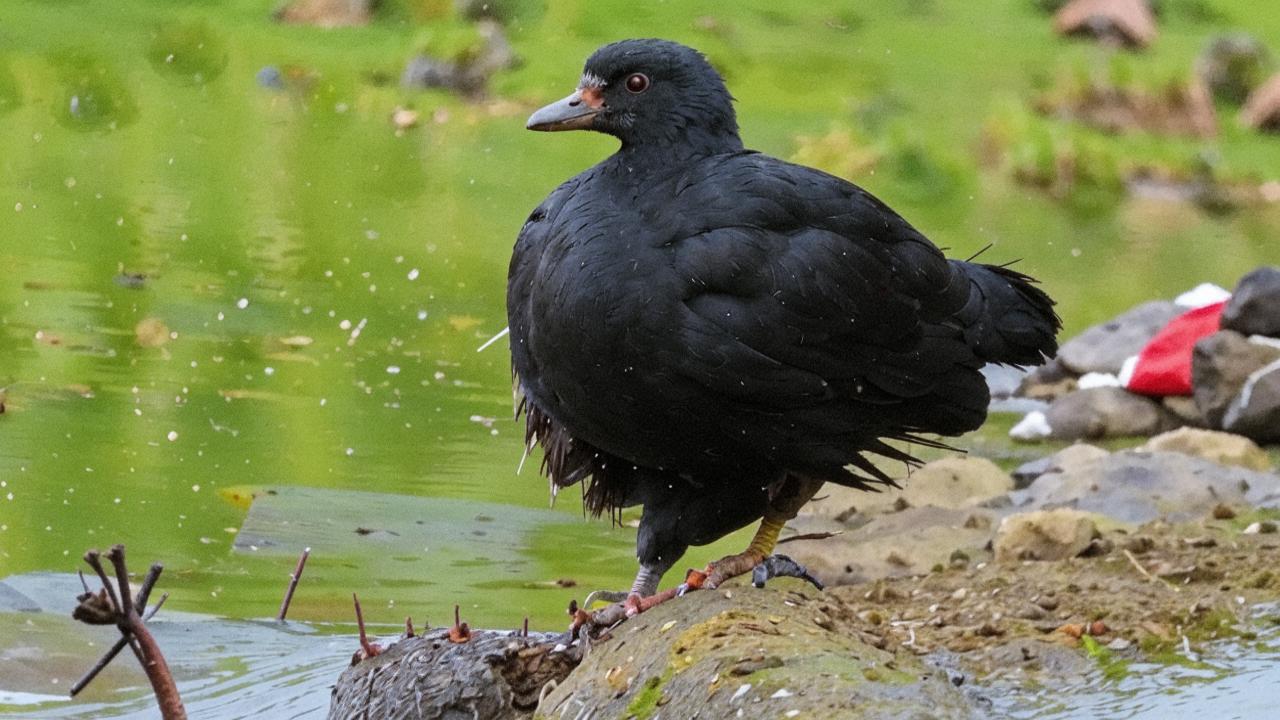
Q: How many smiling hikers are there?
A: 0